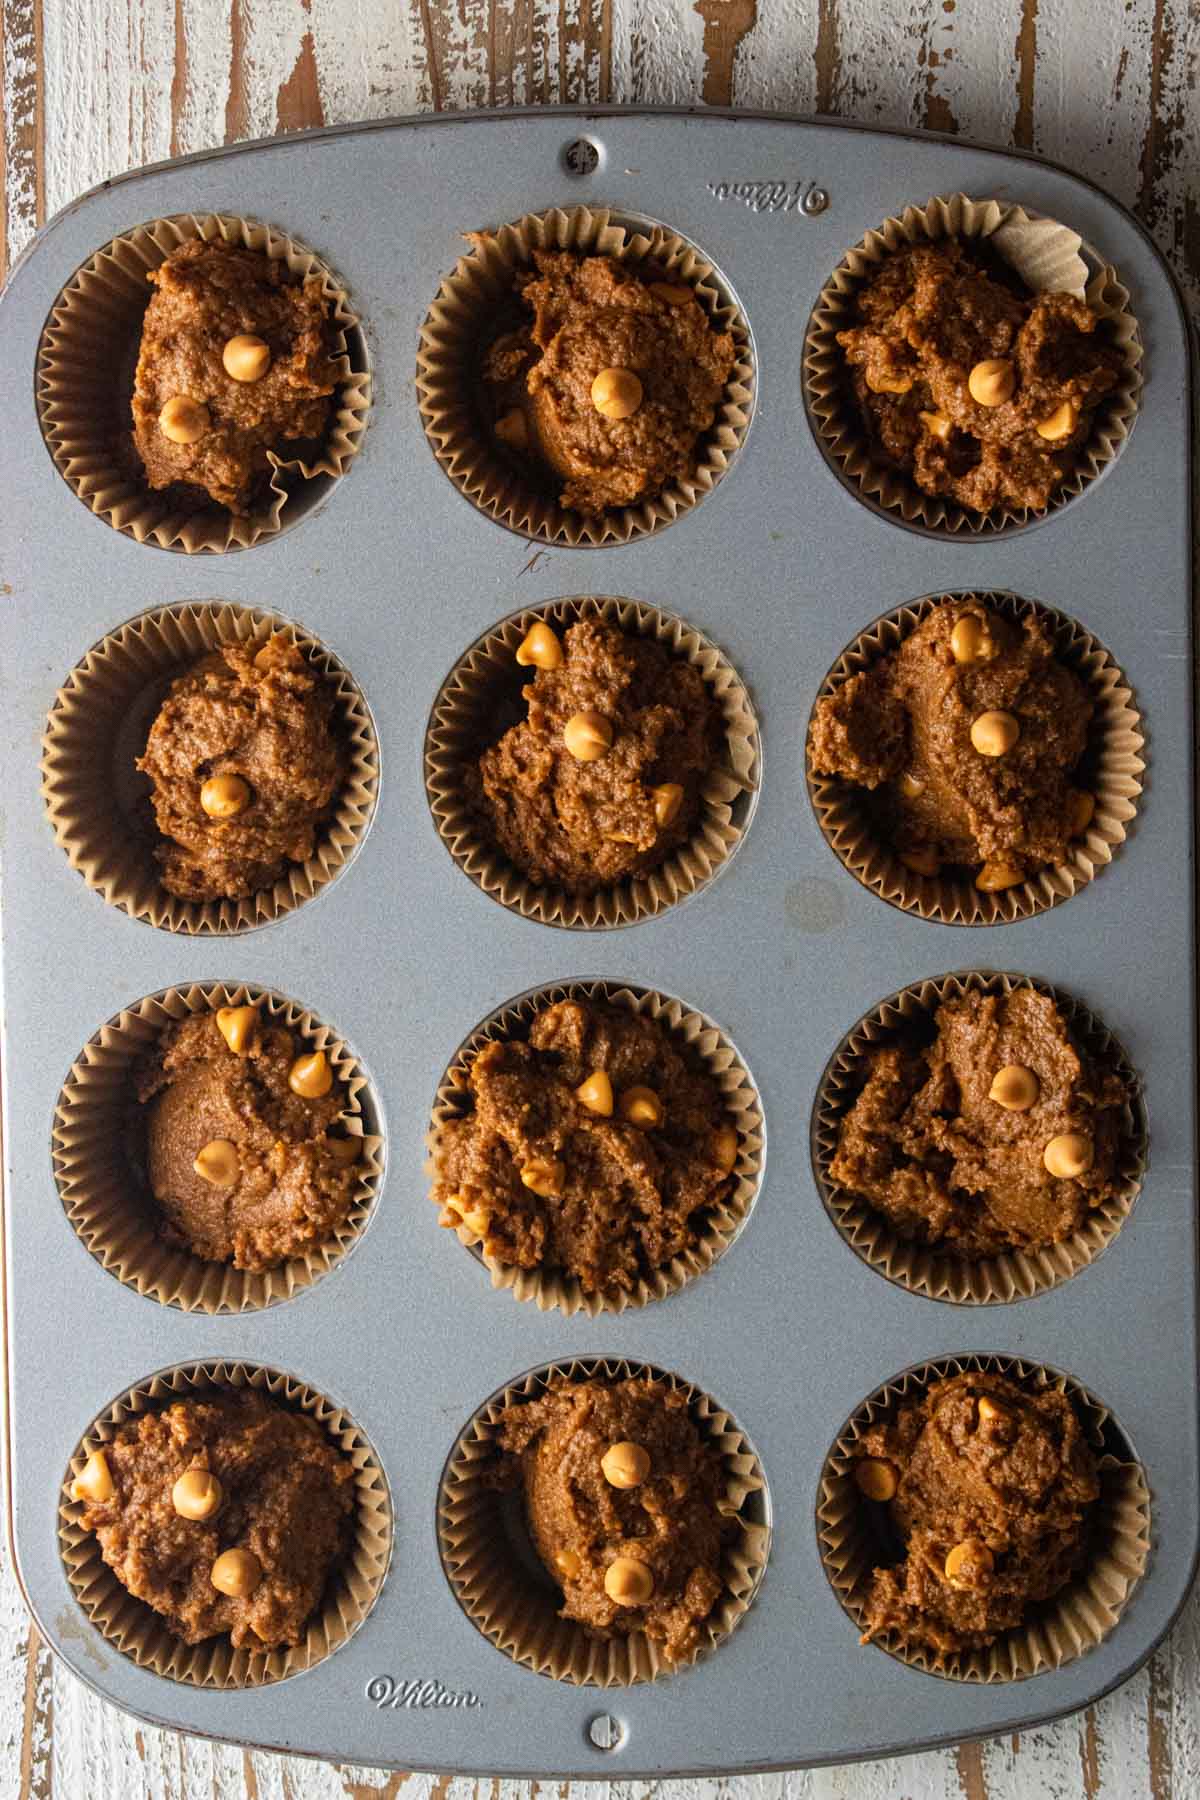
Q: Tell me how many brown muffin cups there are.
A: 12